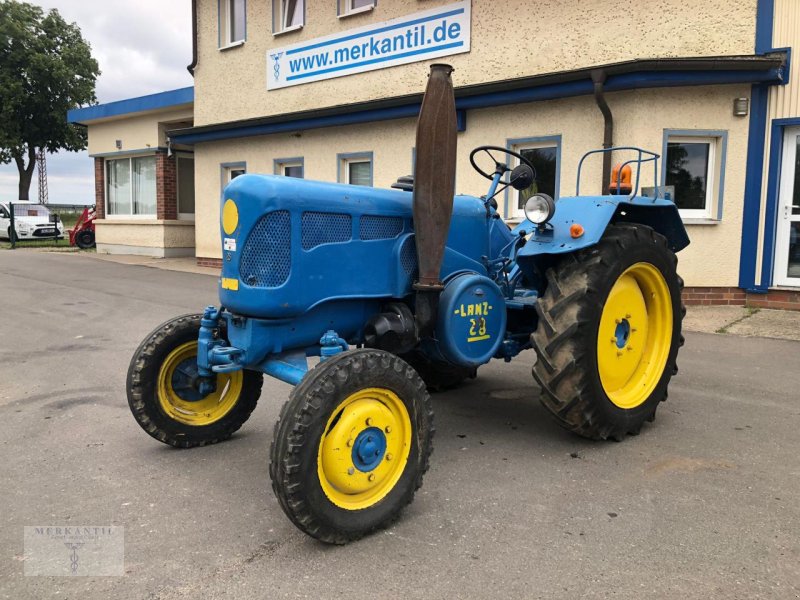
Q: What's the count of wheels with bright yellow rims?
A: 3